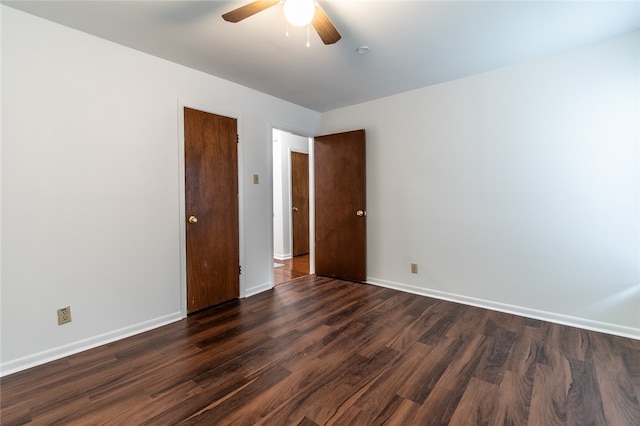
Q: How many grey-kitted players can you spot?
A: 0